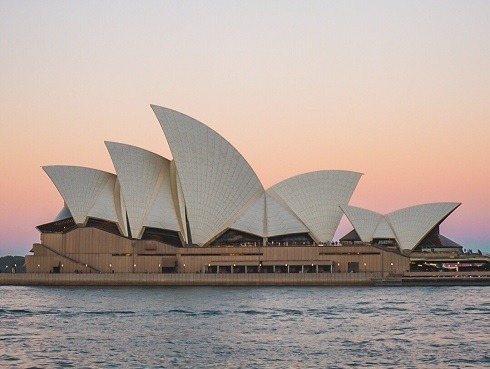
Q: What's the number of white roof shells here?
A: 6